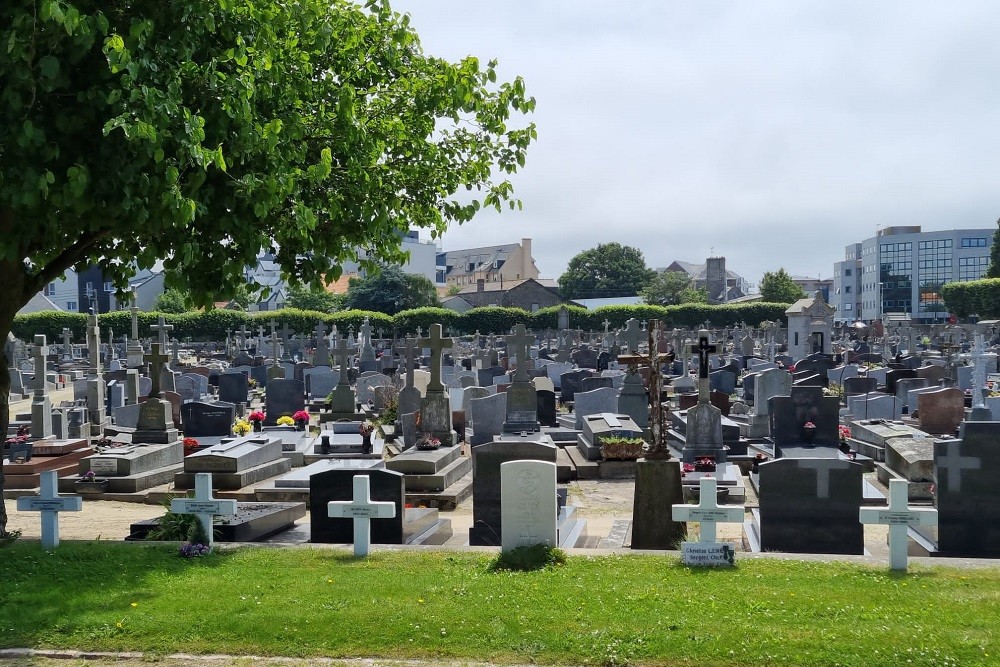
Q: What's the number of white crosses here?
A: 5